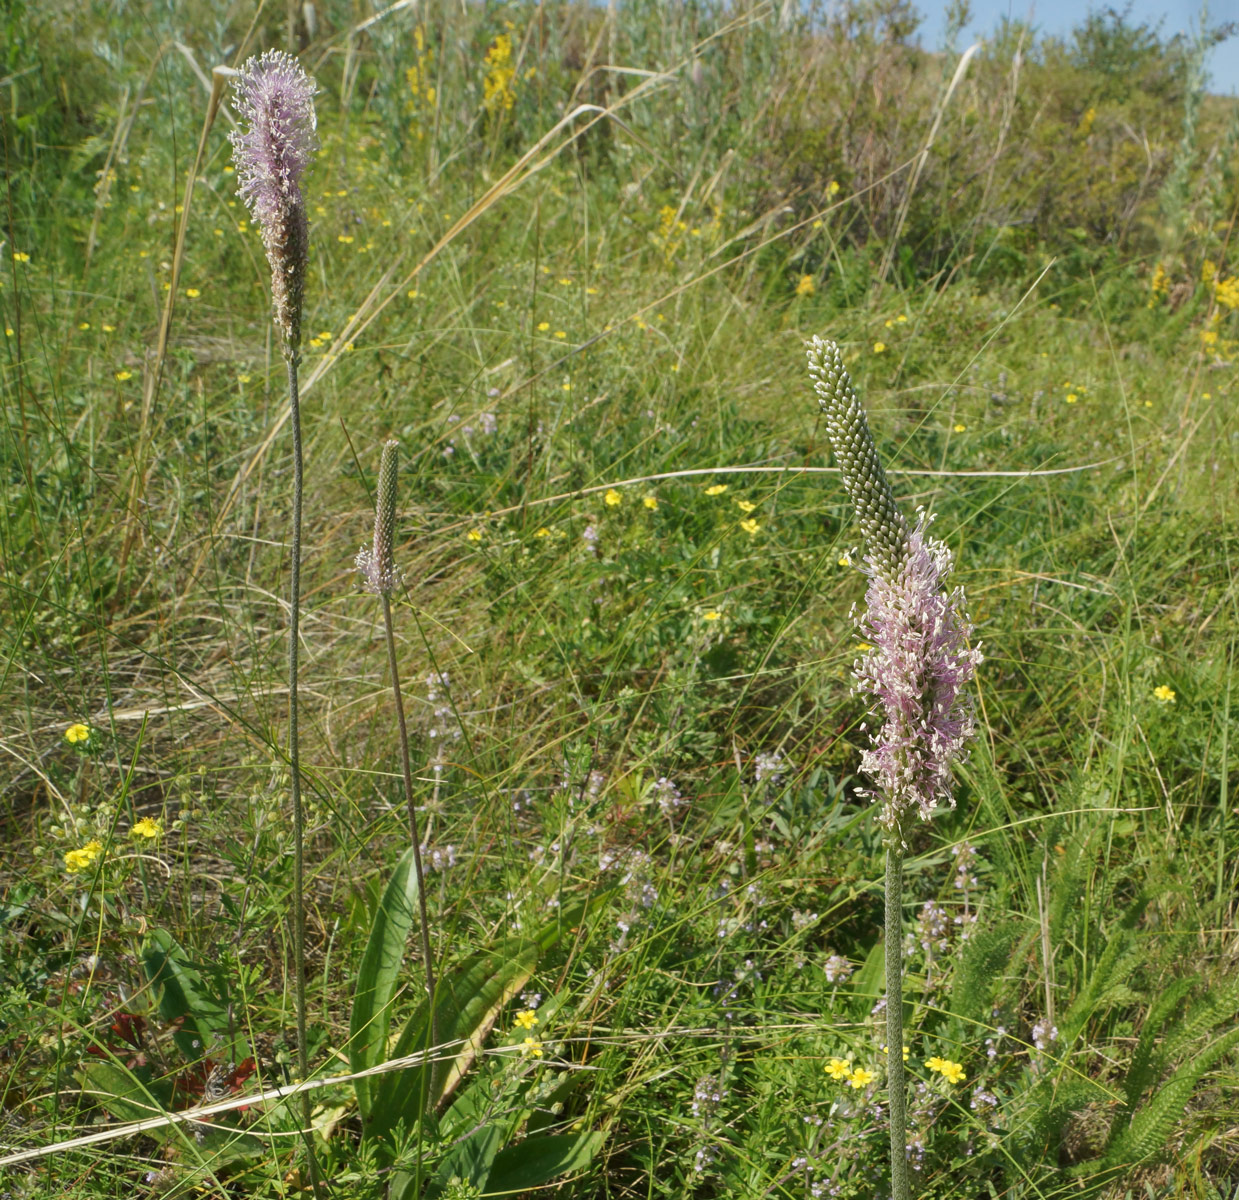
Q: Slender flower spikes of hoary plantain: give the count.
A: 3